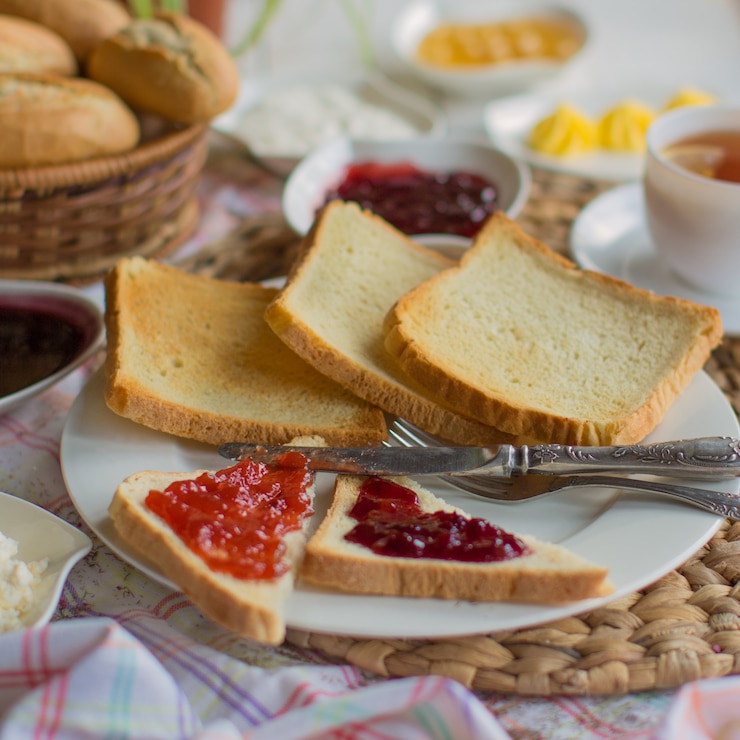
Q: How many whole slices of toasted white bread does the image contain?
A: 3